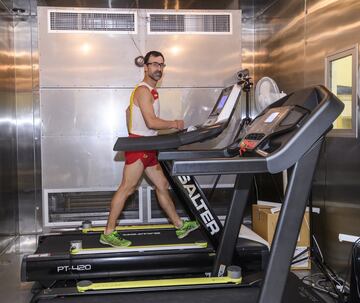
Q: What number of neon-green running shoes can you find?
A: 2